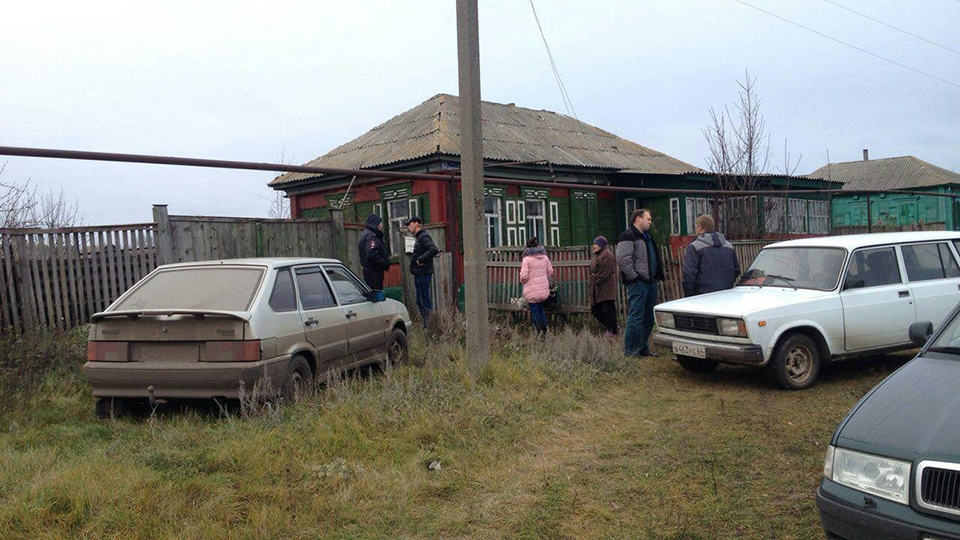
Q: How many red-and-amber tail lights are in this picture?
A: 2